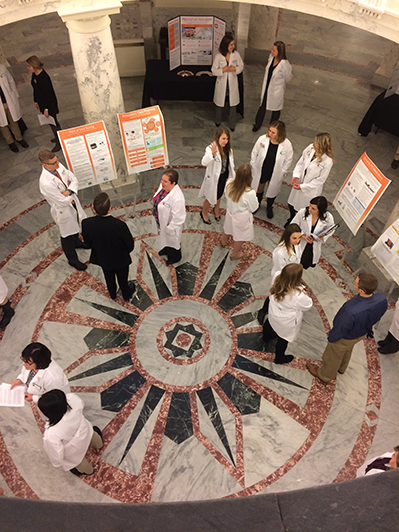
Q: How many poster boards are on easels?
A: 4